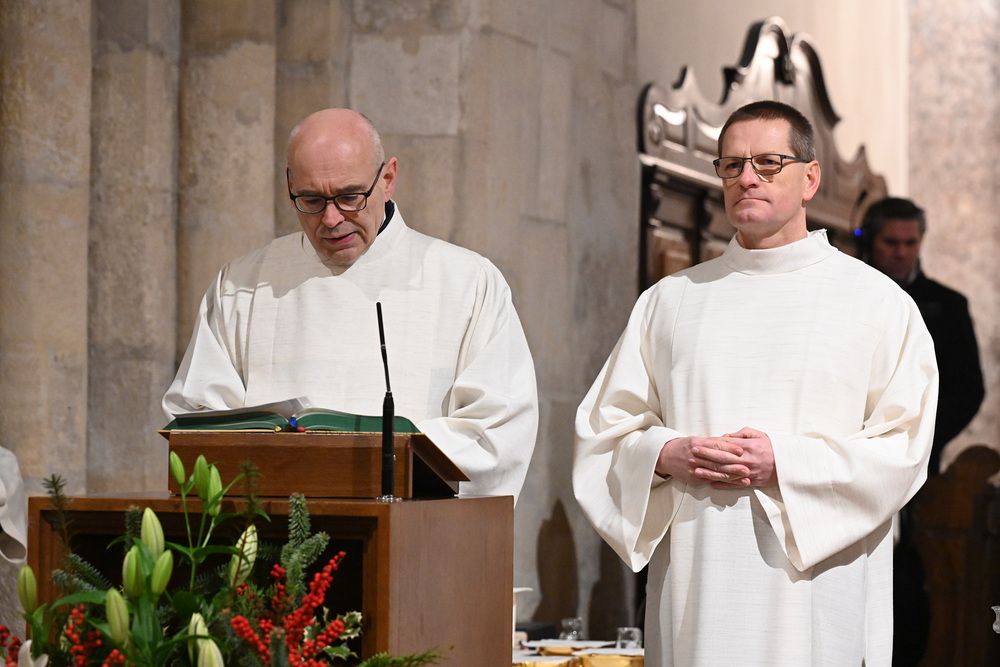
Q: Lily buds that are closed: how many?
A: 11